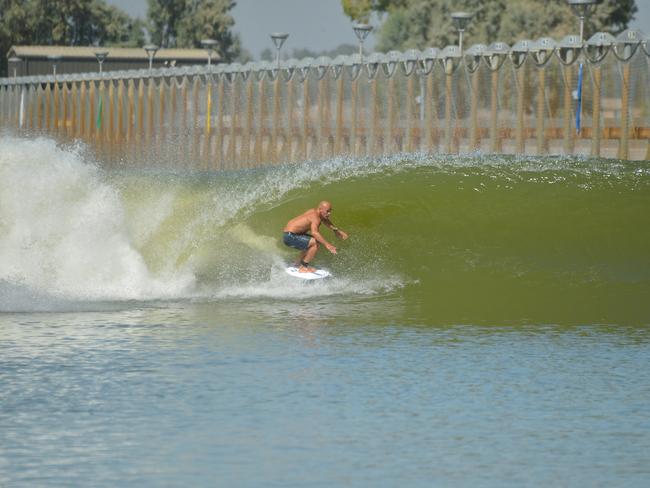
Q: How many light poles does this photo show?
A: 9